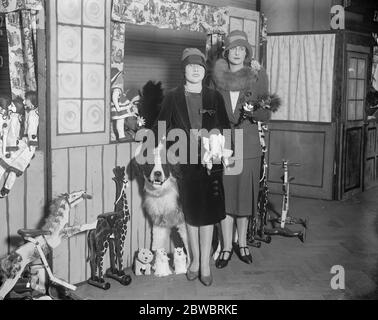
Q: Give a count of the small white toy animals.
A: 3